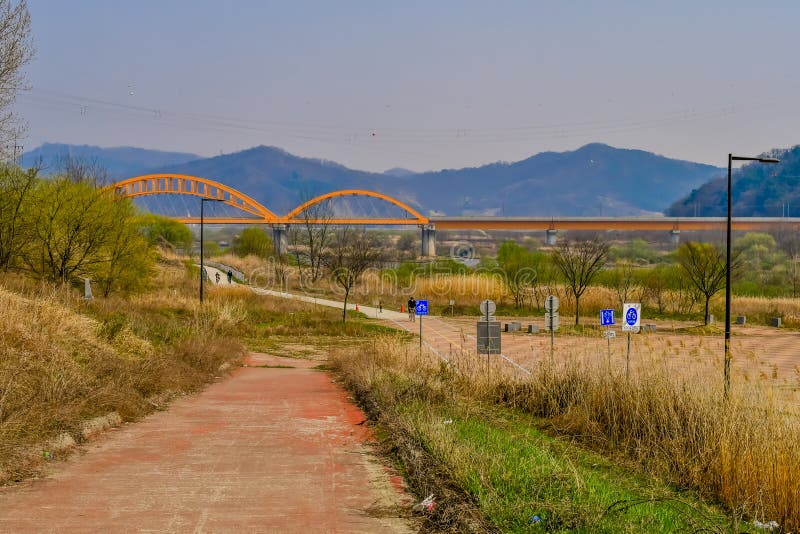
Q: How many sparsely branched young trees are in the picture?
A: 3